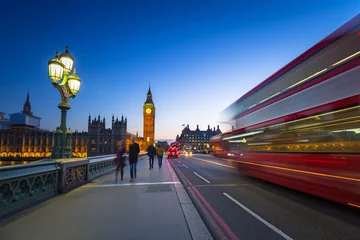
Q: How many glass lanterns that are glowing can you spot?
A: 3